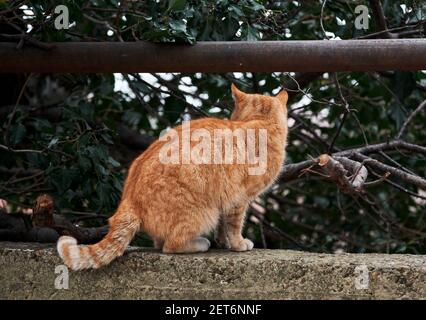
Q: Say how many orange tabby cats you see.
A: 1